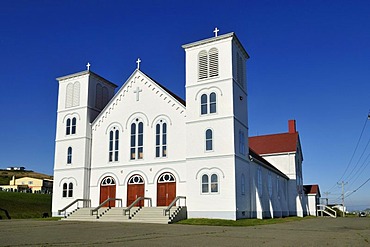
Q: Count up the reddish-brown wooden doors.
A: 3